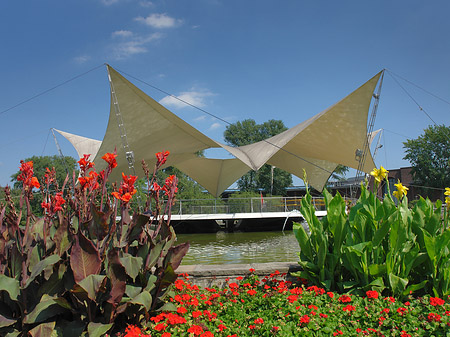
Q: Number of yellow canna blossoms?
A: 3